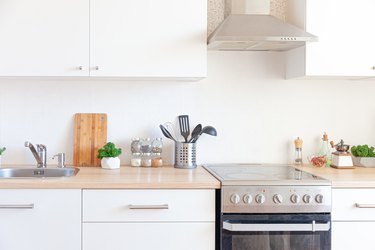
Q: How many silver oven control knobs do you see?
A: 7